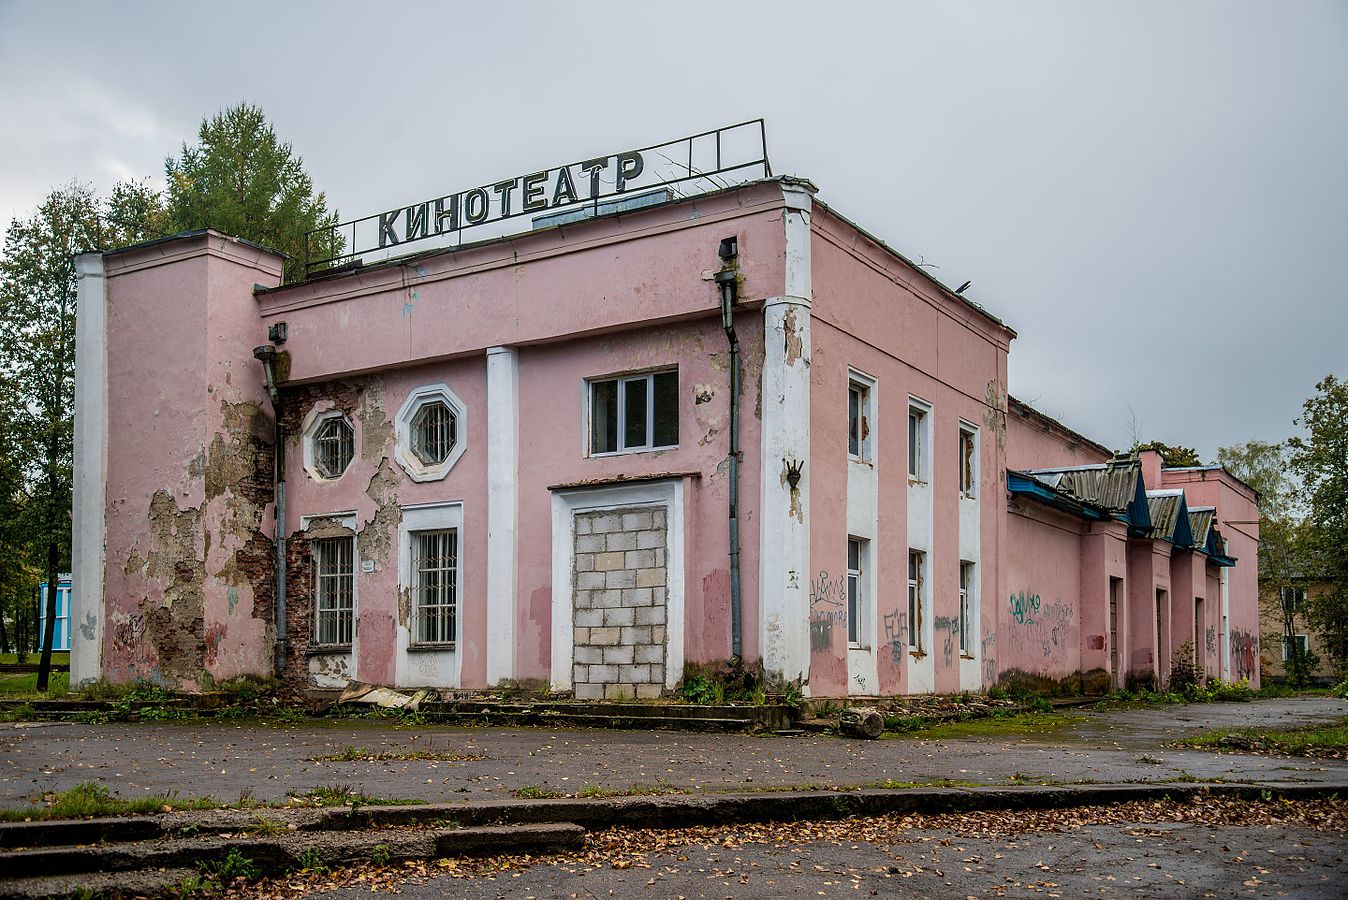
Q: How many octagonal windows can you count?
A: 2